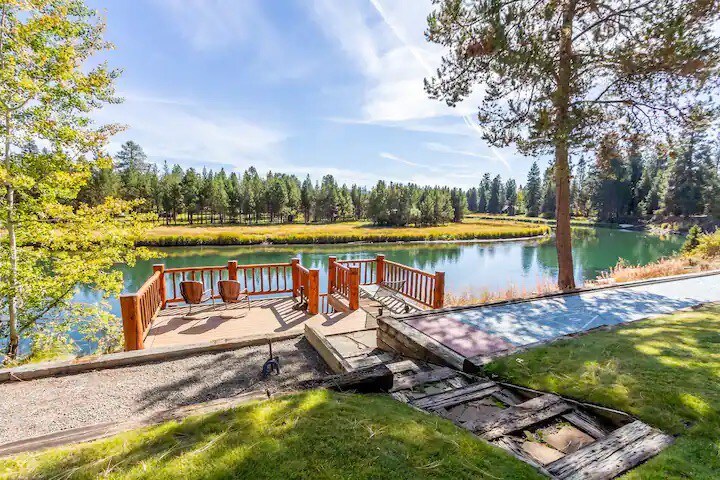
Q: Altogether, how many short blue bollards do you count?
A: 0